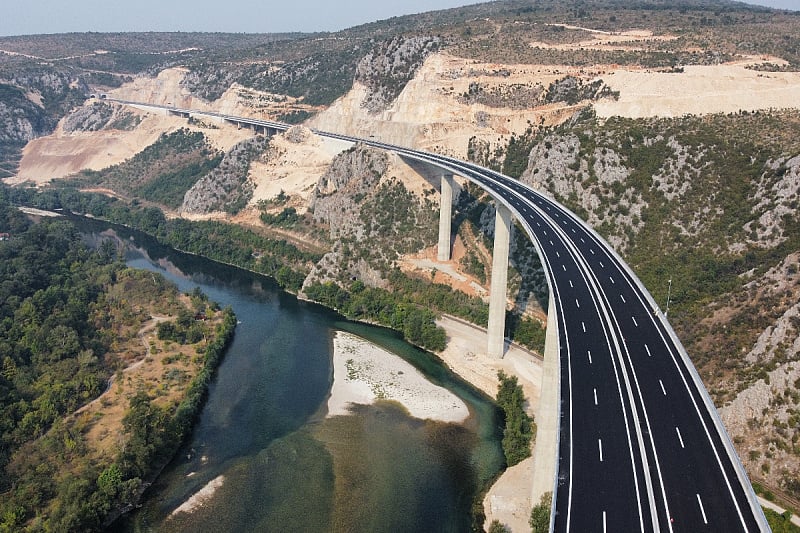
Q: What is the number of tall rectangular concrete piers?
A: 3